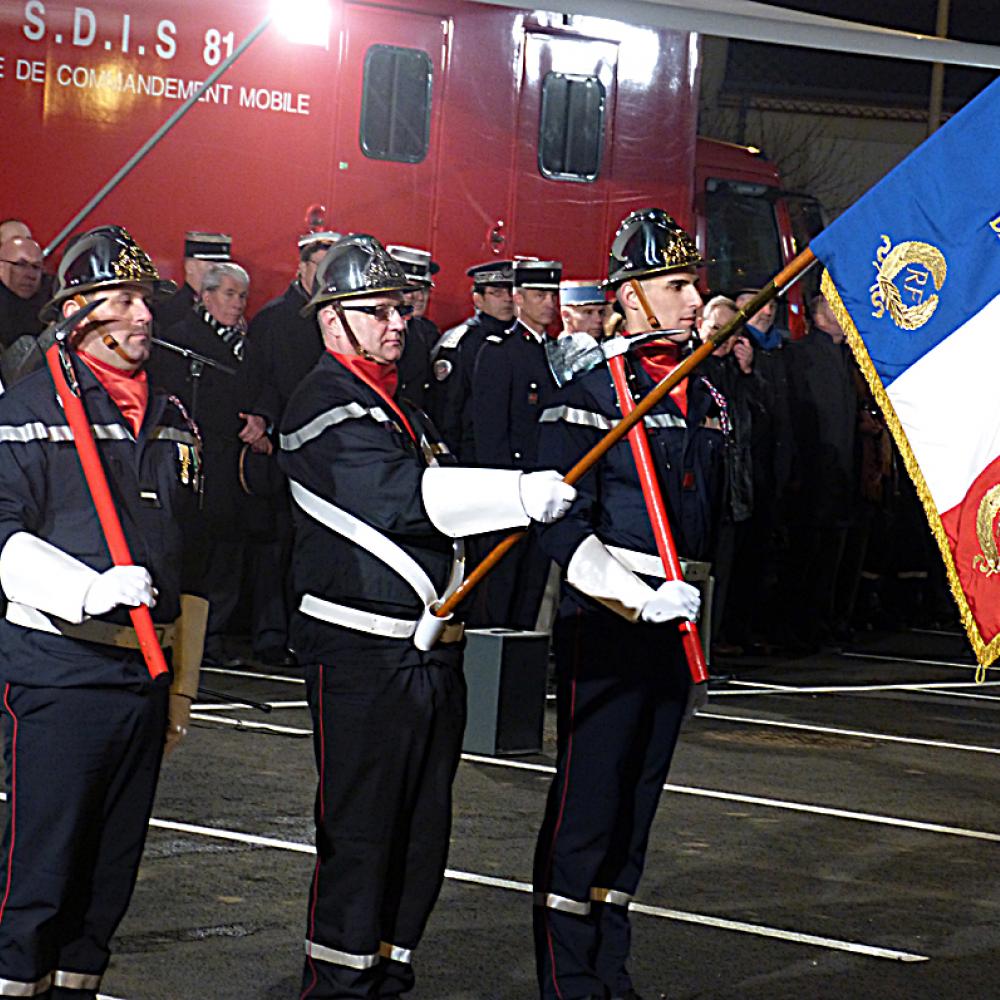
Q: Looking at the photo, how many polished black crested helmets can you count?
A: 3